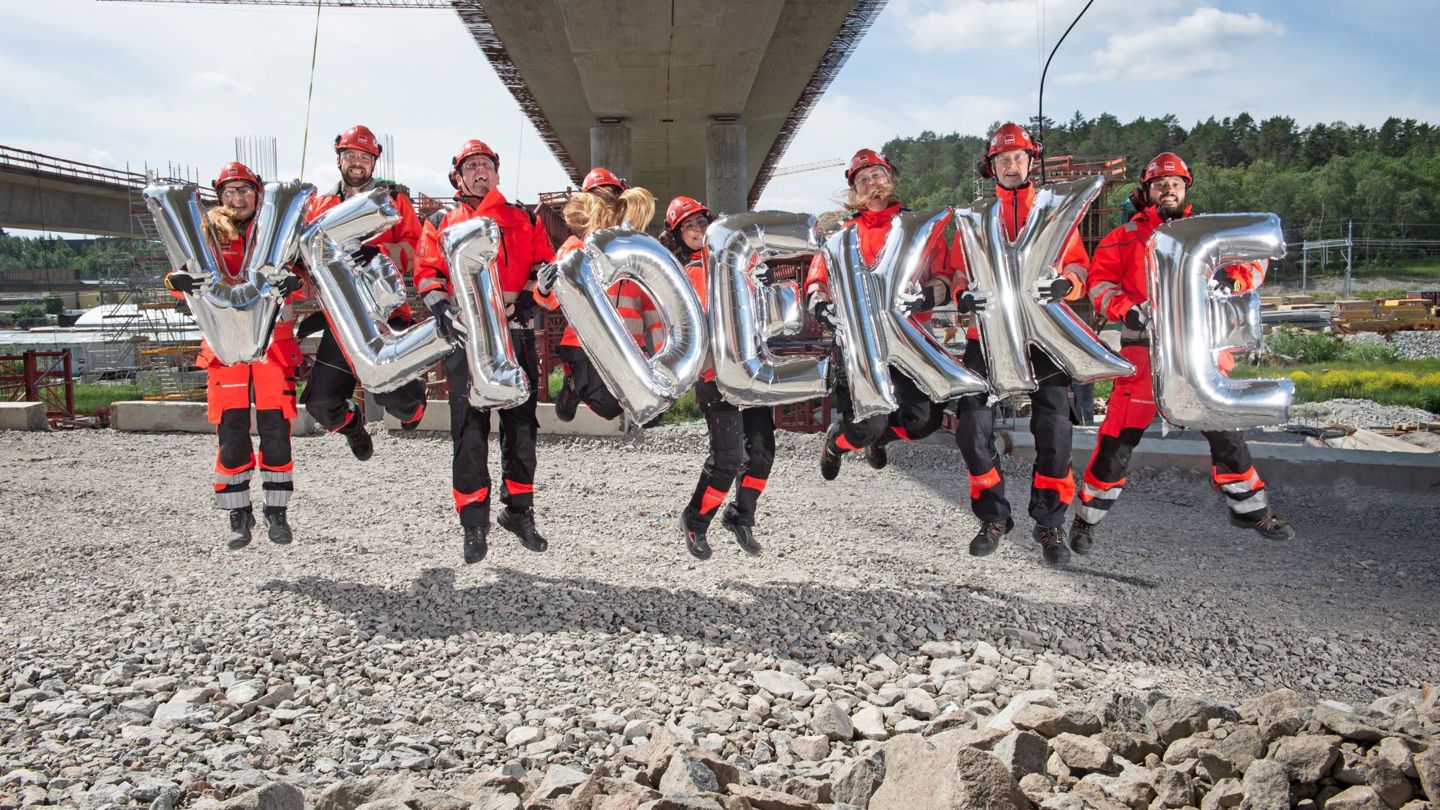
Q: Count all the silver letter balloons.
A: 8